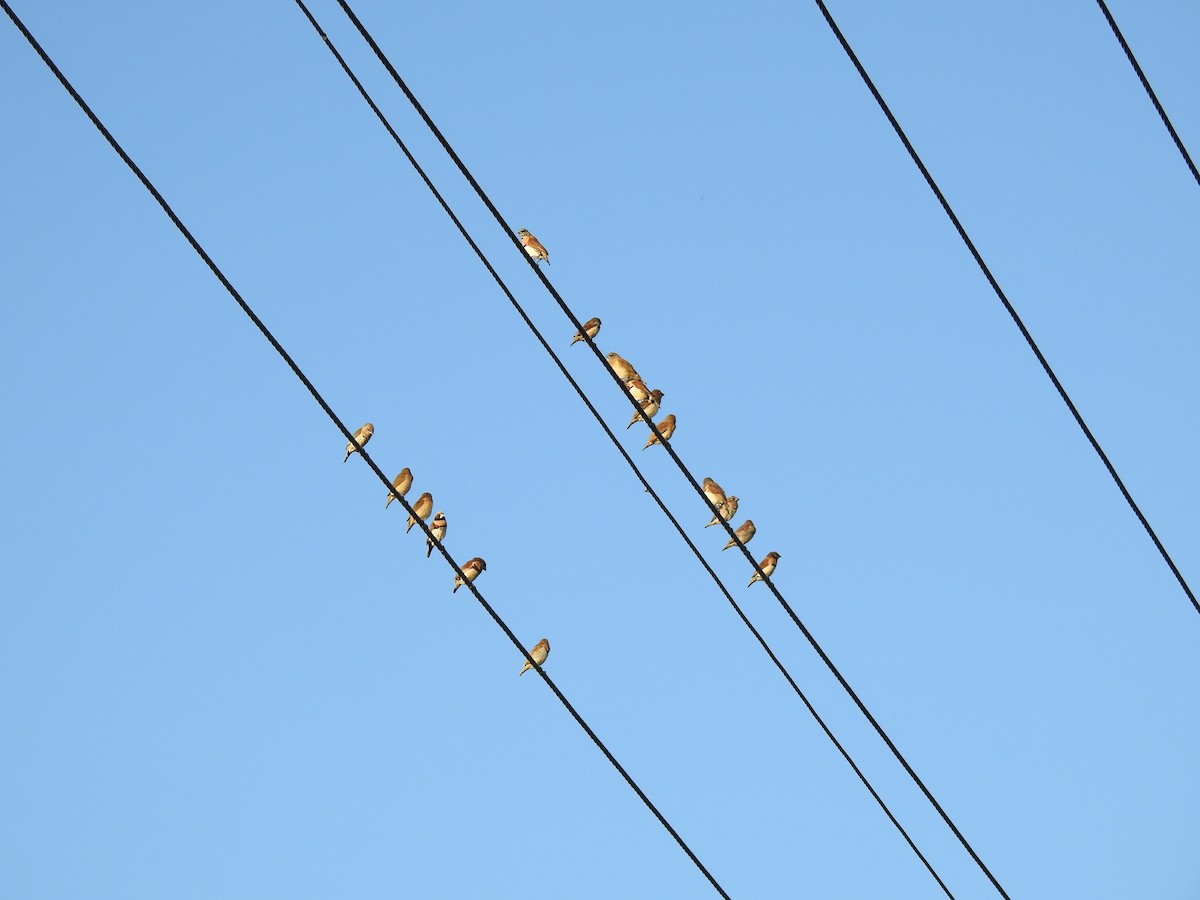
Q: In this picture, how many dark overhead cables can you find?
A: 5